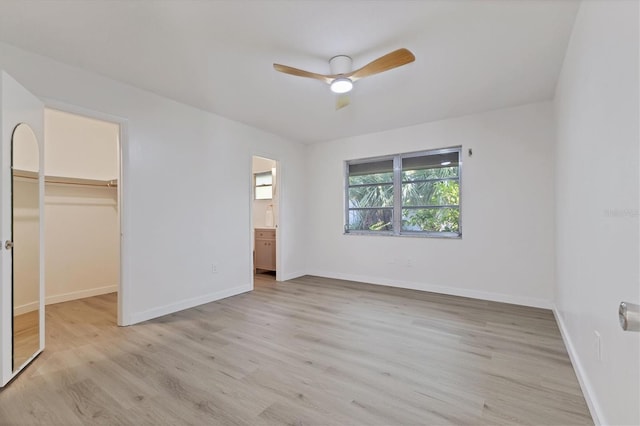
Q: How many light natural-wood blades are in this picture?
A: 3